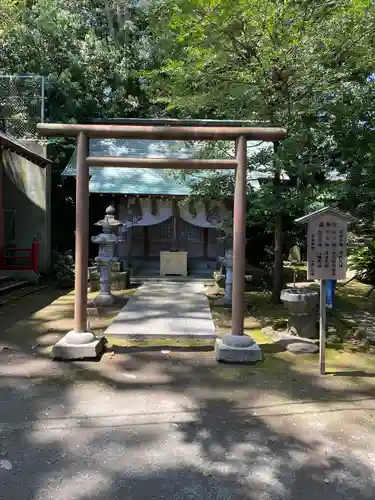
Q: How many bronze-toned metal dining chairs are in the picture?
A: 0